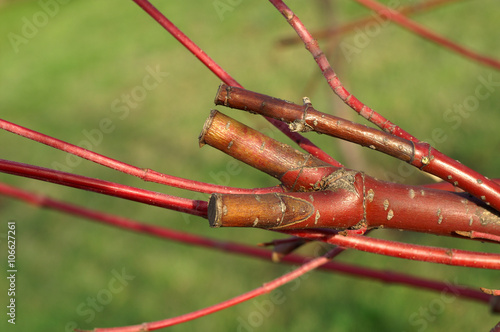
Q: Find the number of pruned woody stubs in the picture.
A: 3